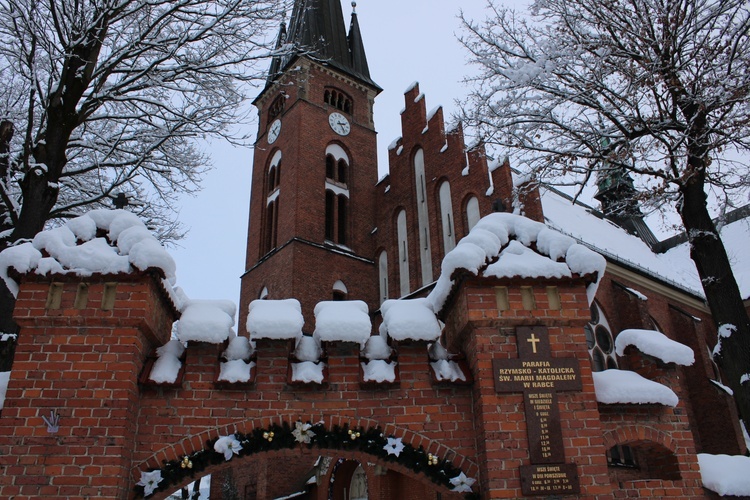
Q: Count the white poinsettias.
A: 5